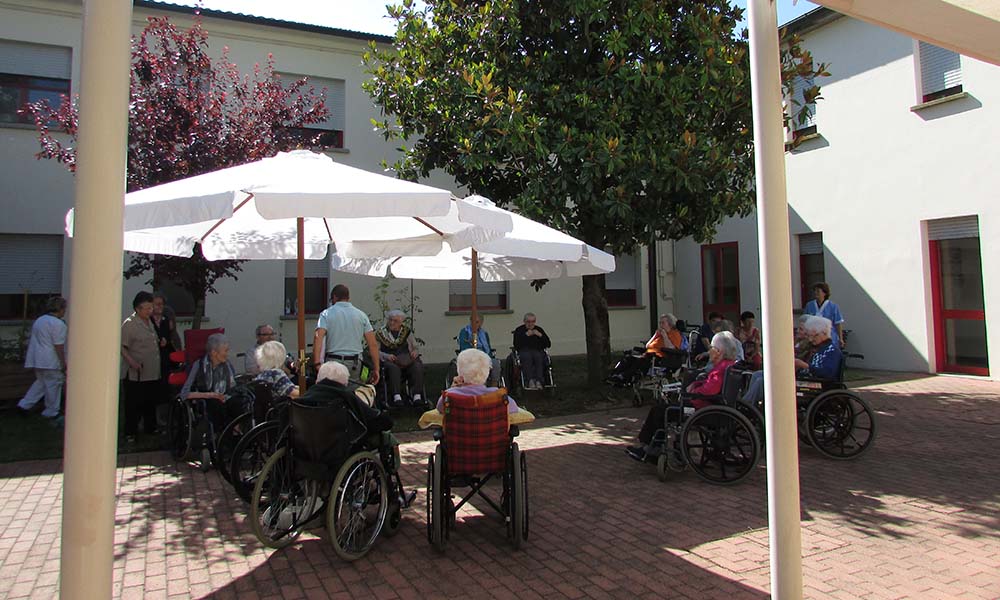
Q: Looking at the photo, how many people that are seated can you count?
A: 15